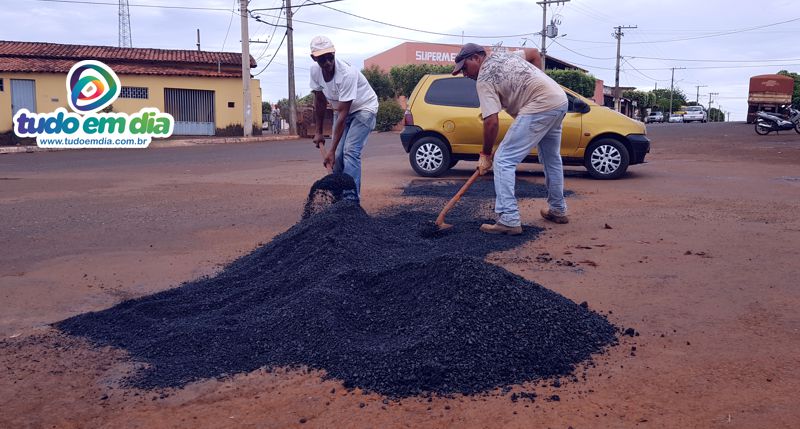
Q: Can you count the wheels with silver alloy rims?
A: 2